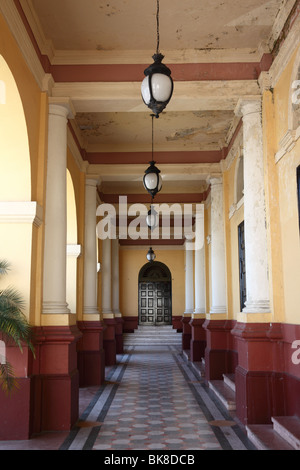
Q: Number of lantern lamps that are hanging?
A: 4